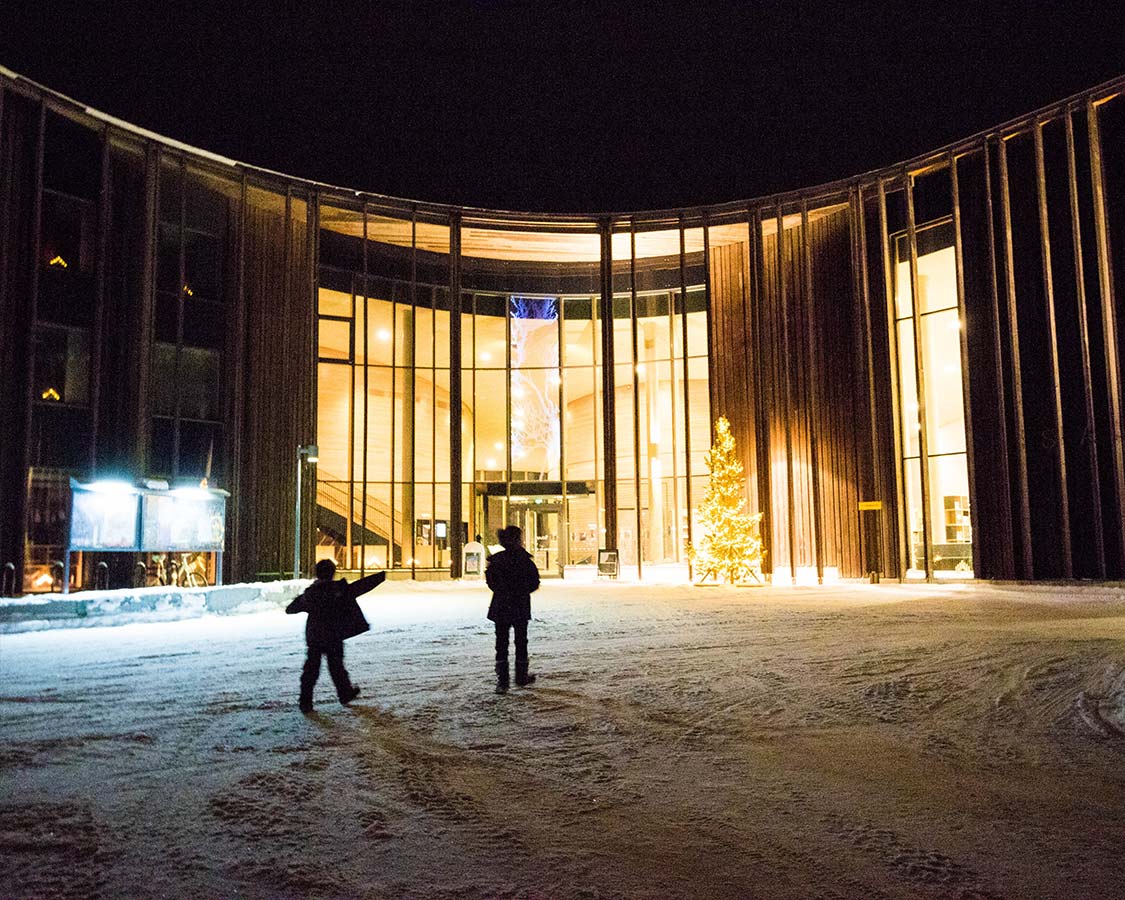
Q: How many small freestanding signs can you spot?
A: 2